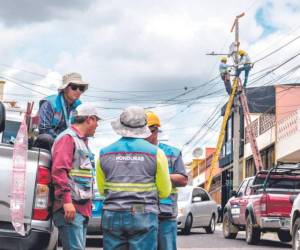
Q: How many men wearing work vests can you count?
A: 4